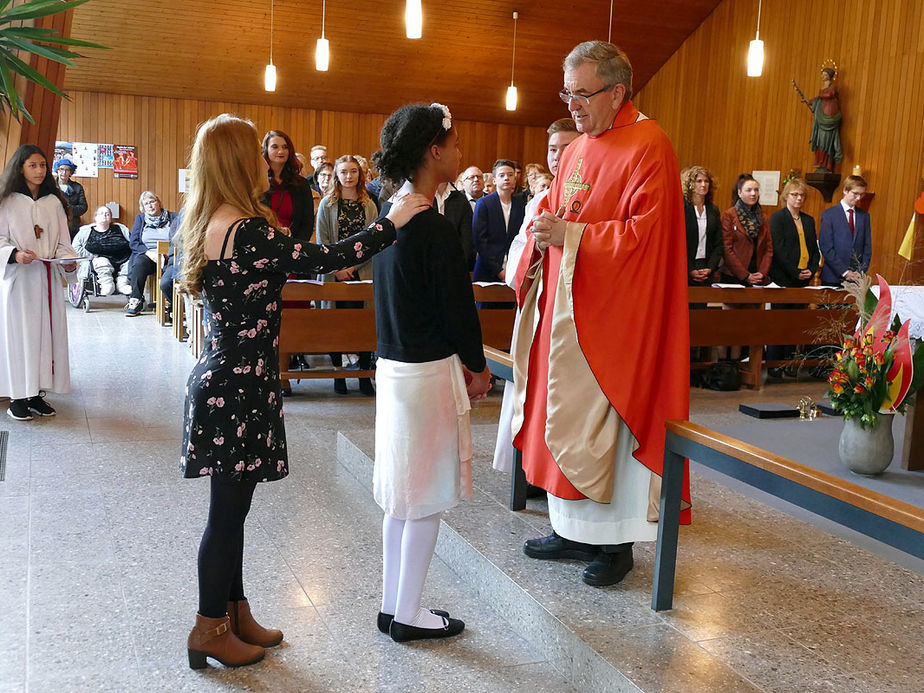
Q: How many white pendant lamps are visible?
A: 5